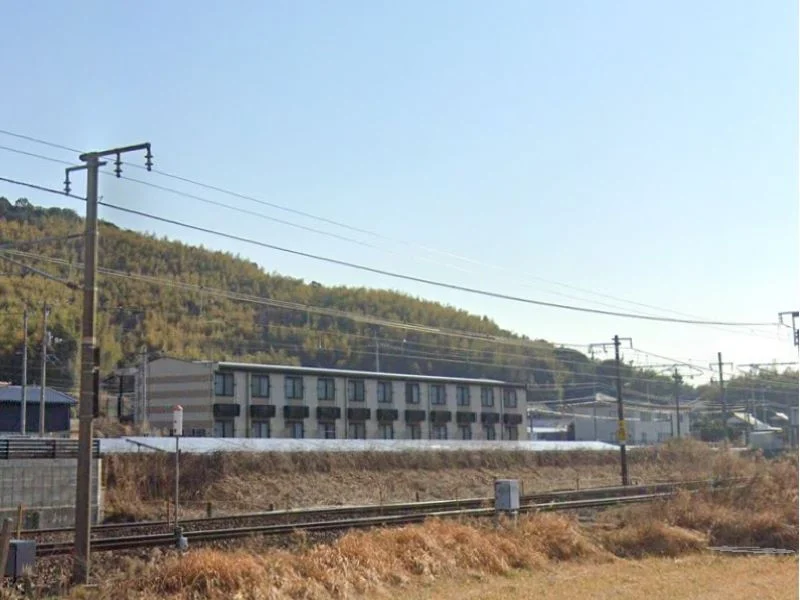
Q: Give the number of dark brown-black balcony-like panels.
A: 11